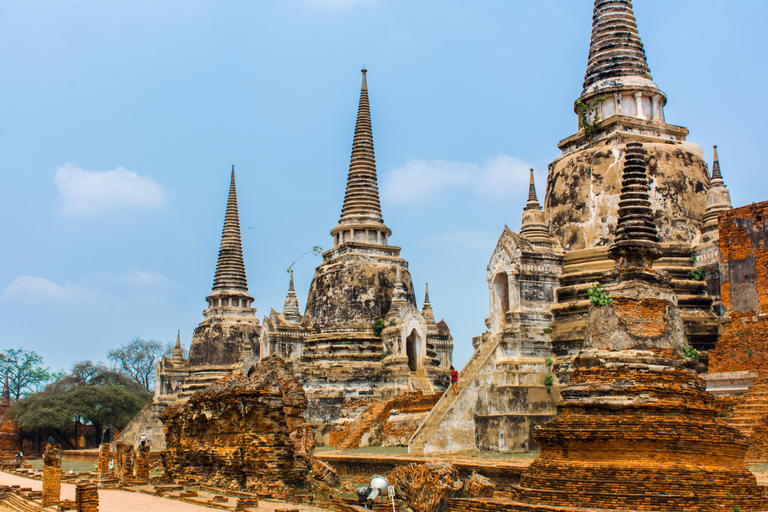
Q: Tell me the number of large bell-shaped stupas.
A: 3